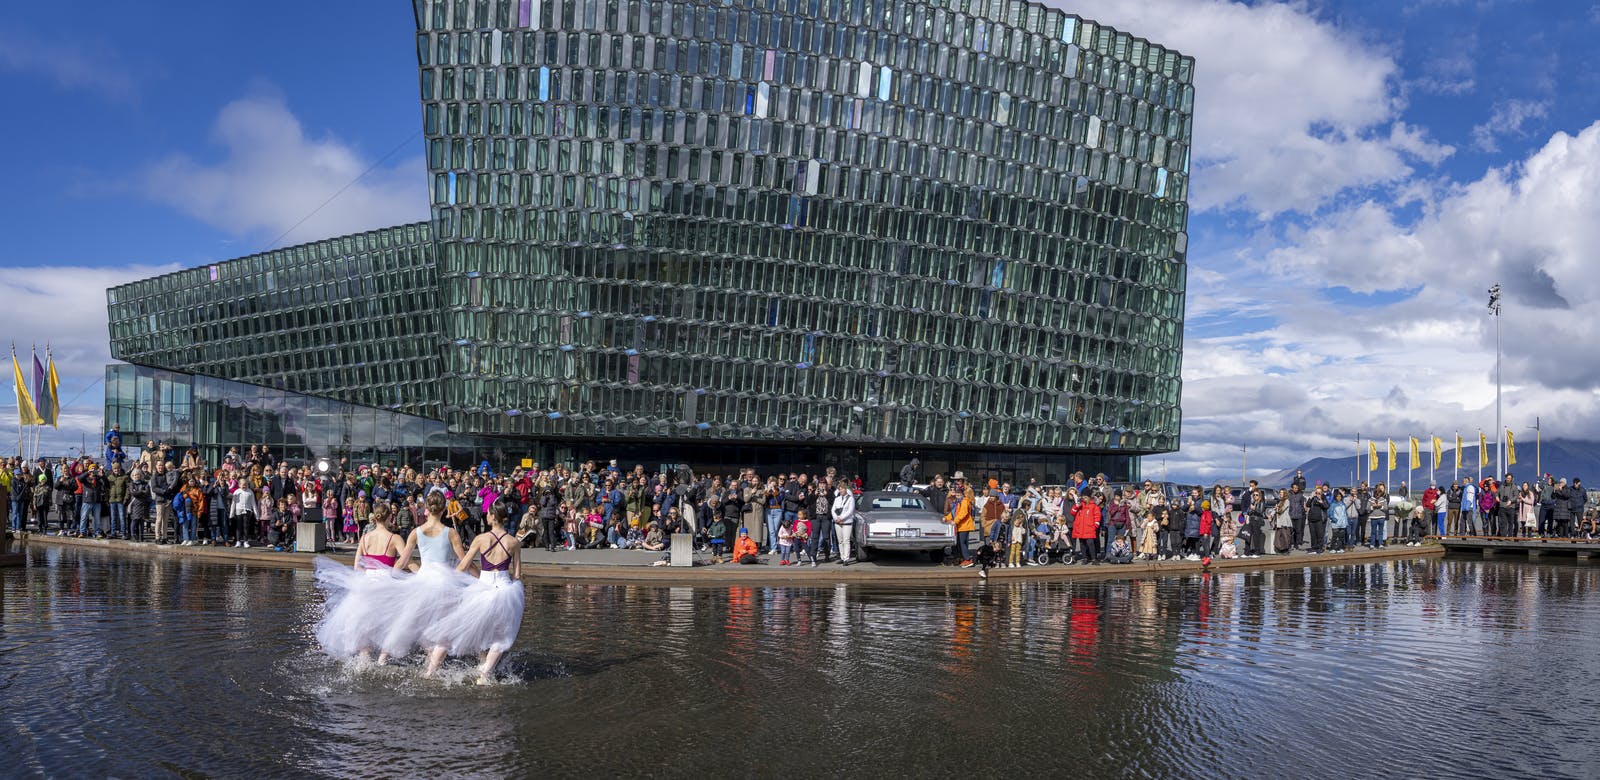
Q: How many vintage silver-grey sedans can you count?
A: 1